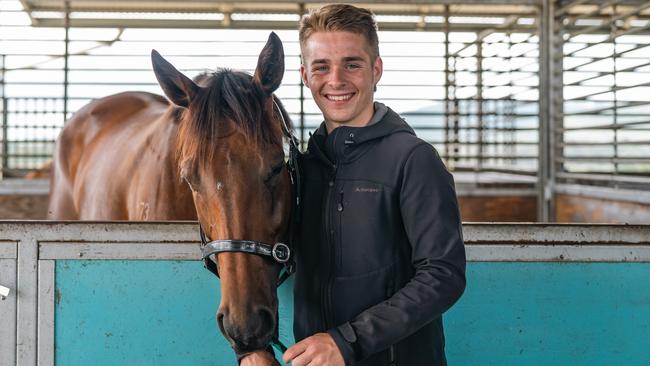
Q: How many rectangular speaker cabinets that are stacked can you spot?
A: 0